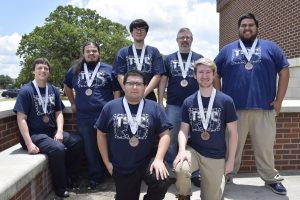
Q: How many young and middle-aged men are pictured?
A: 7